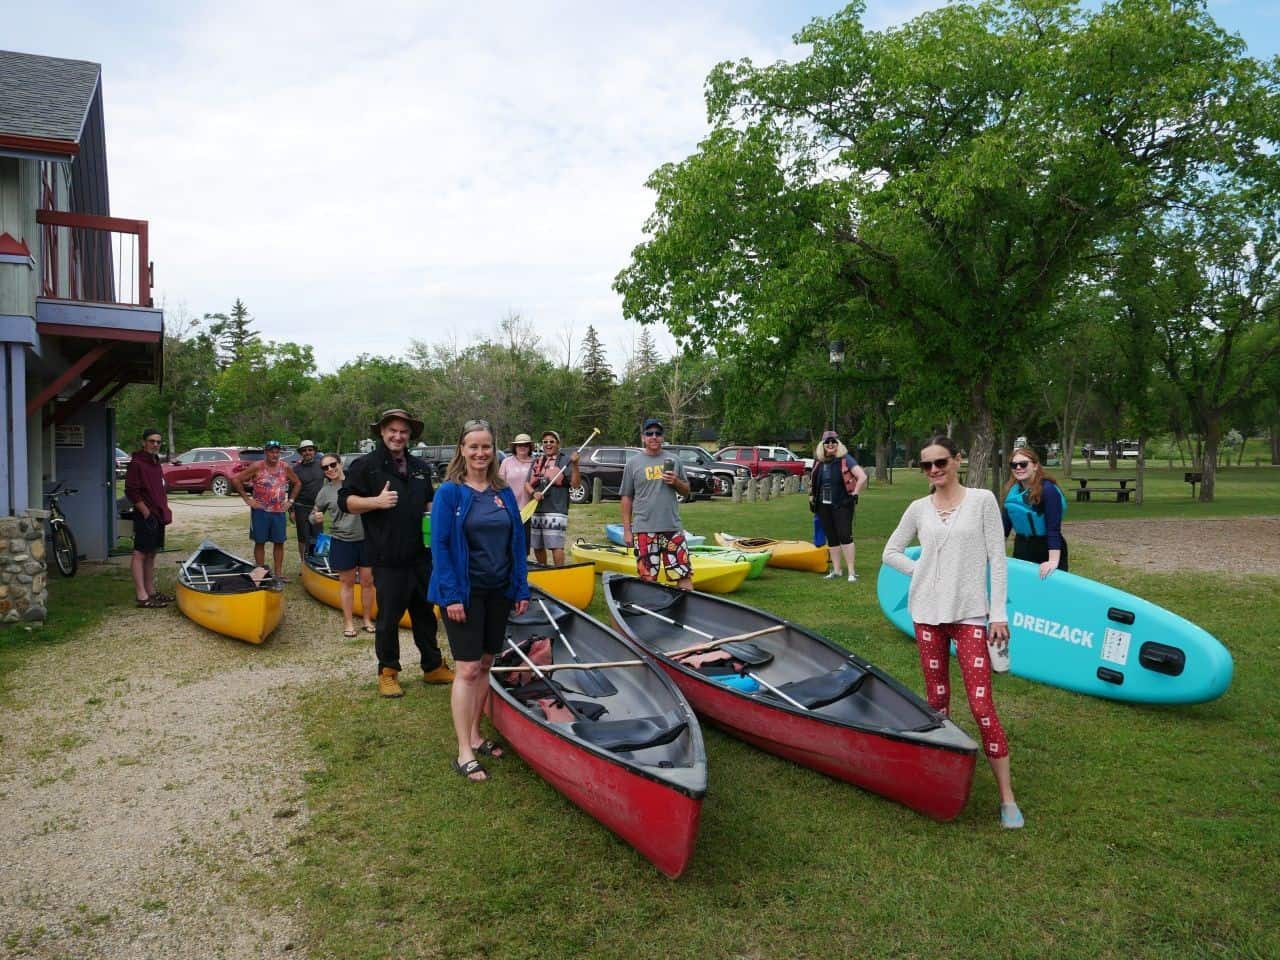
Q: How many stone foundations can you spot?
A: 1